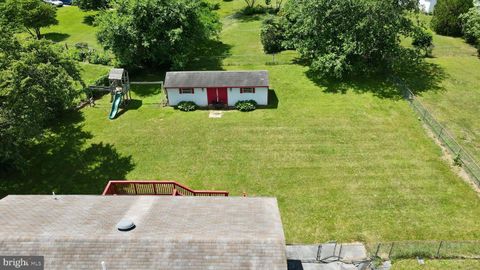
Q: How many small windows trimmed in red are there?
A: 2